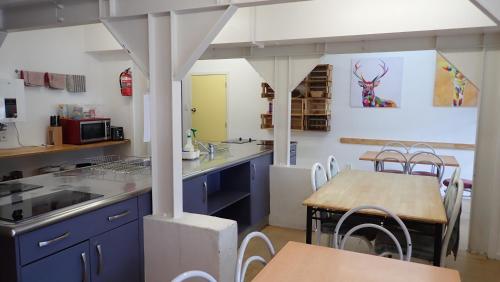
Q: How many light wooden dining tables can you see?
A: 3